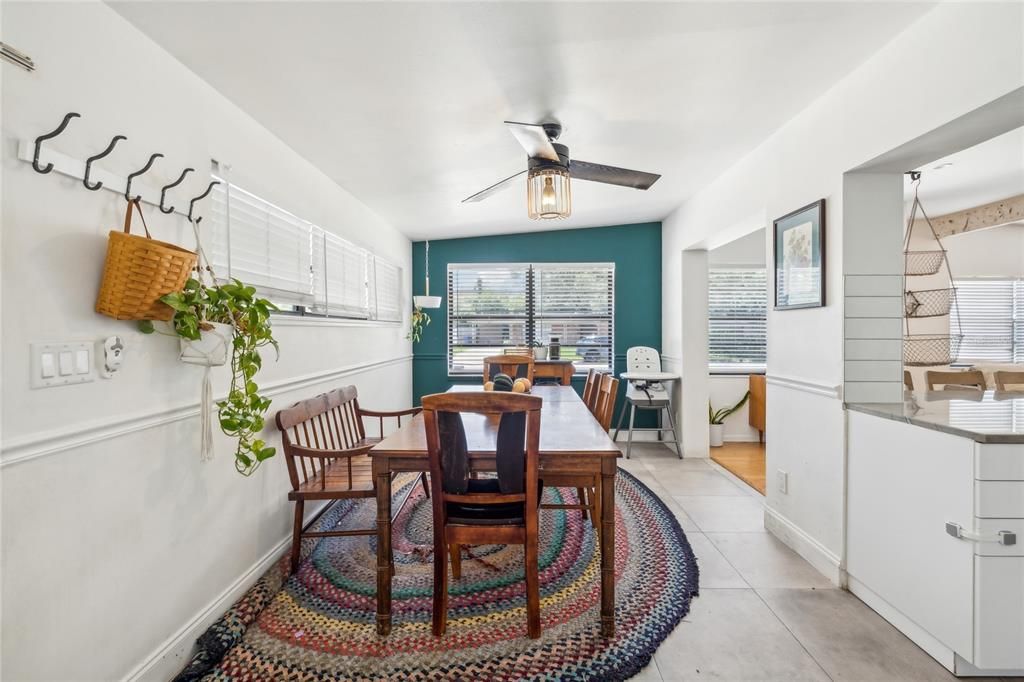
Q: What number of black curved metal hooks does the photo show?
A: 5